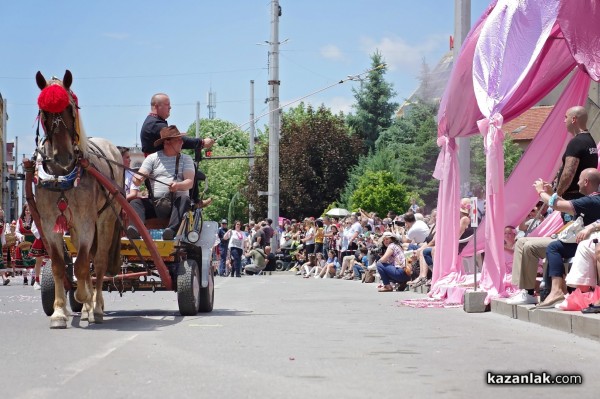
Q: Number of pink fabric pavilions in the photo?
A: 1